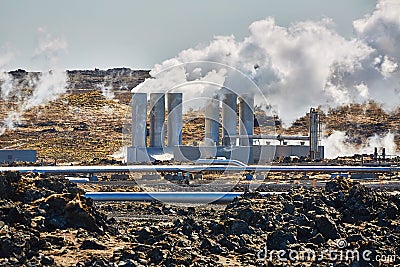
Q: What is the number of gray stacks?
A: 6